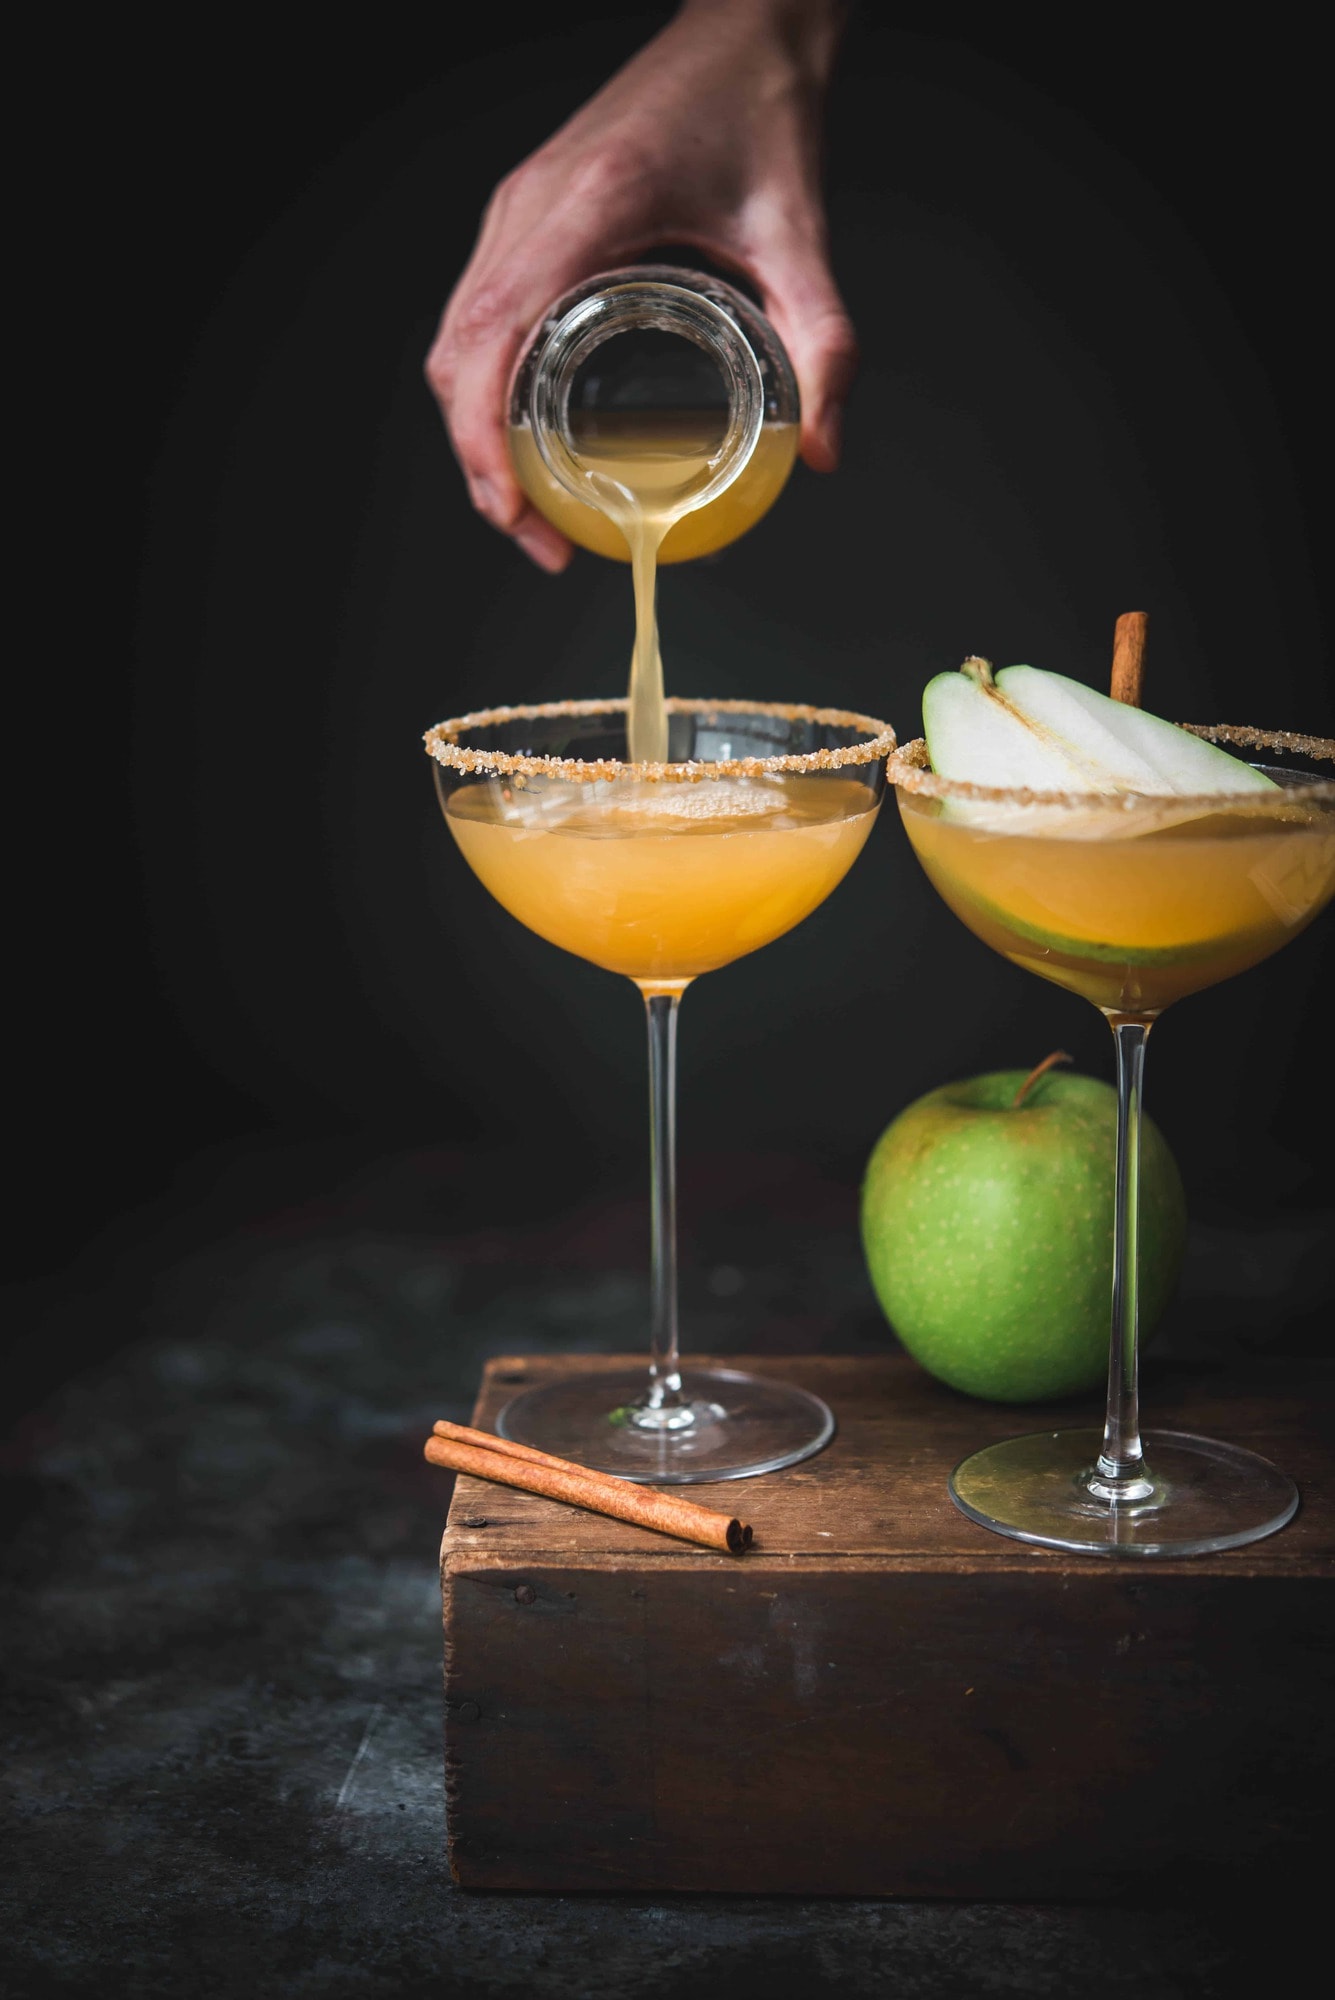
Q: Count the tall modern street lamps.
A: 0